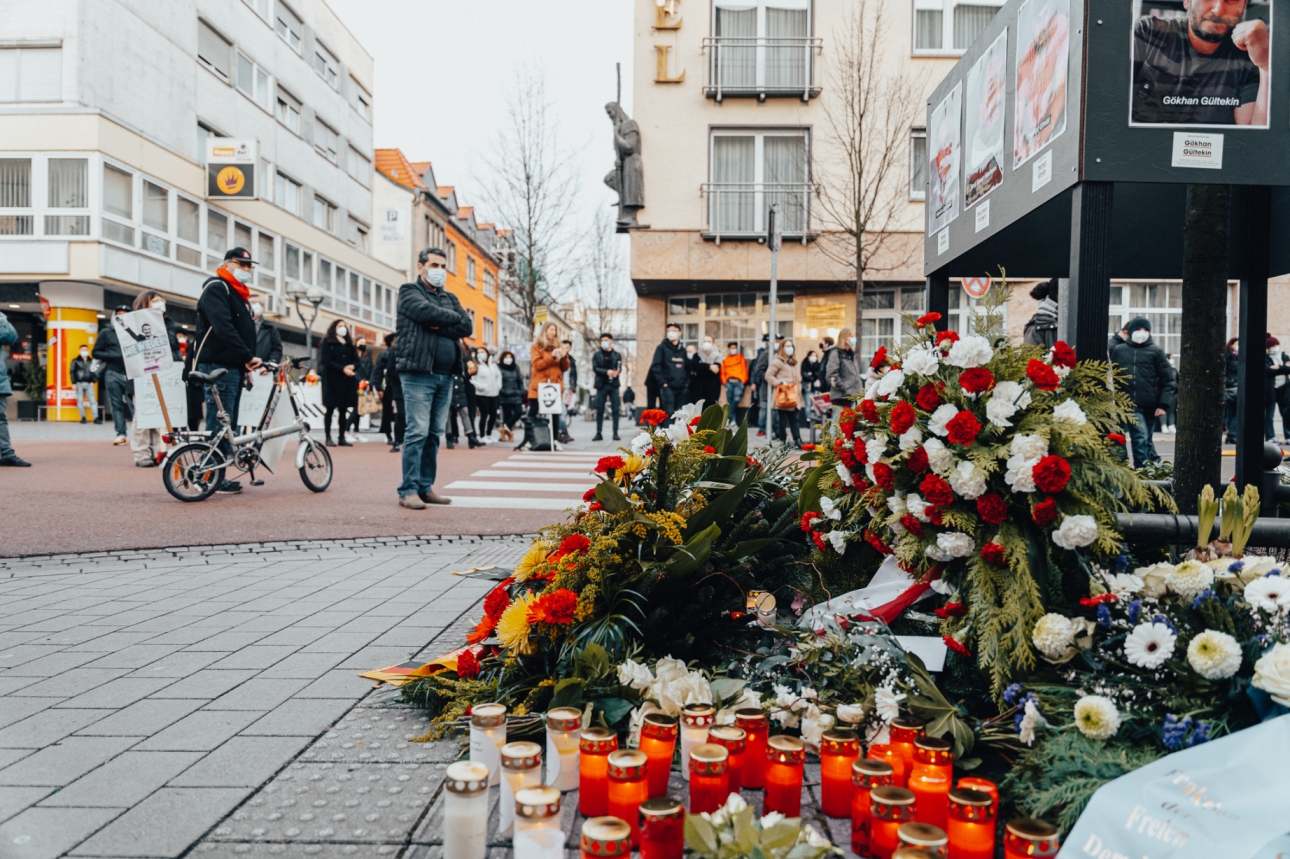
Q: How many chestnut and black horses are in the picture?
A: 0